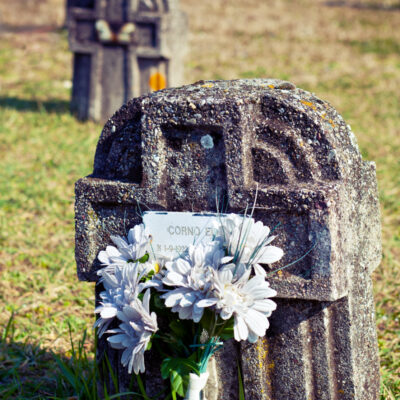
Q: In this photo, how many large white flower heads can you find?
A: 6